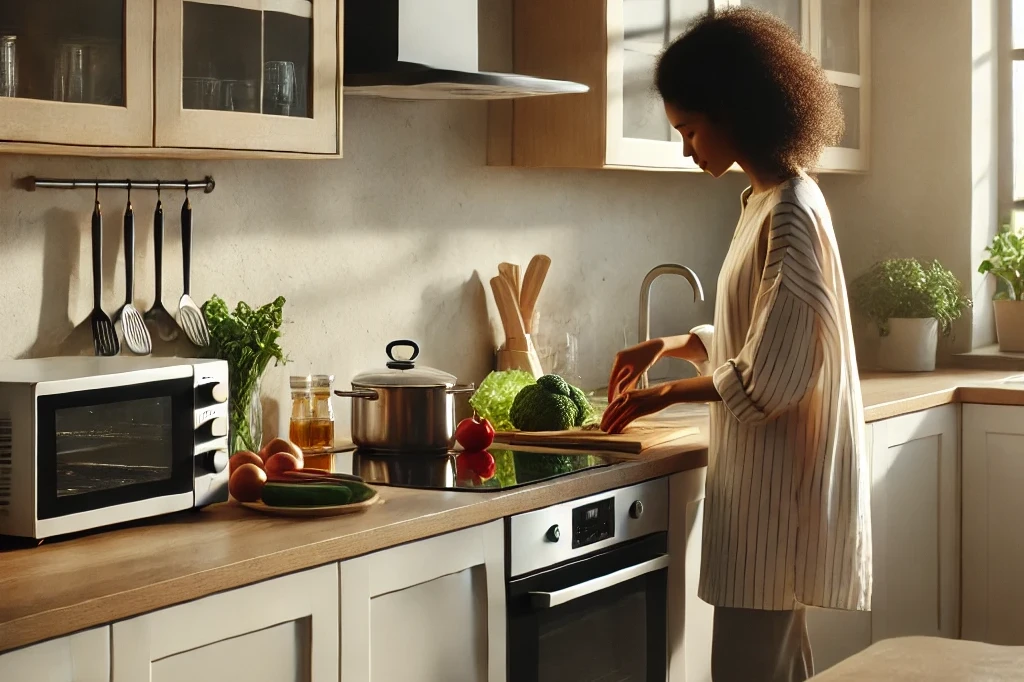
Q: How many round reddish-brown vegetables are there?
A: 4